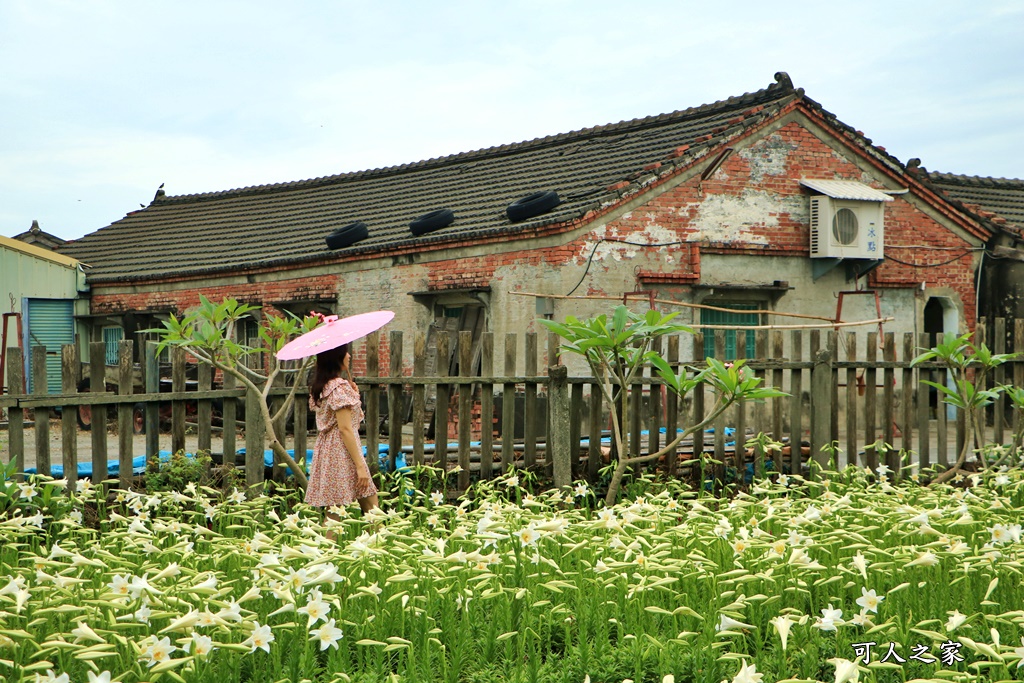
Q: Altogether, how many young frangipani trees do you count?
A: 3